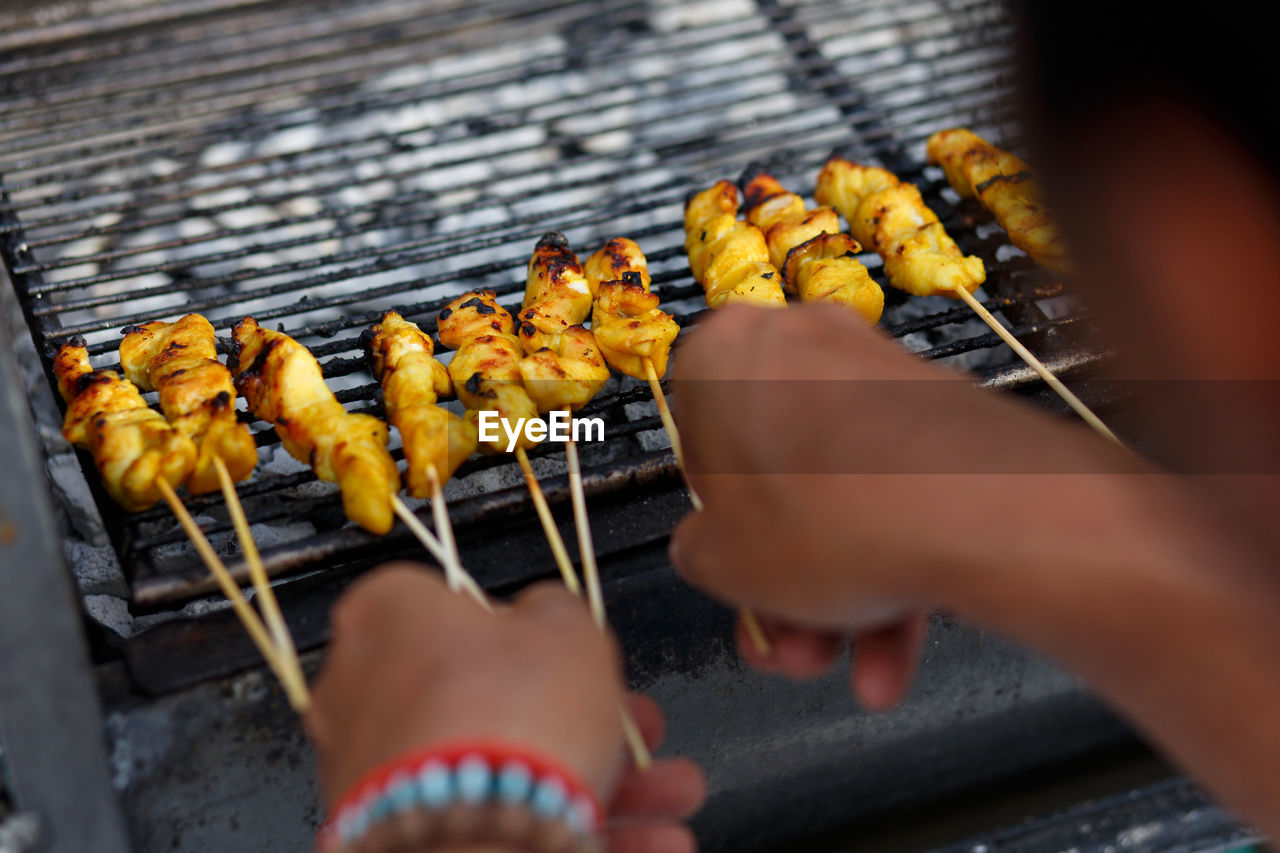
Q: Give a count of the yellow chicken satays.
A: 11